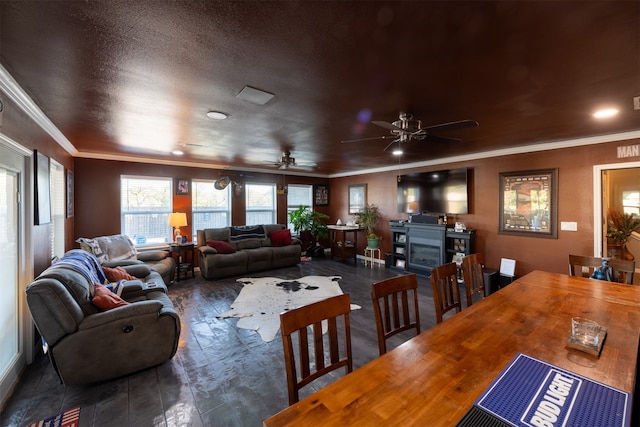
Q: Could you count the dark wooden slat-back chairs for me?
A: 5